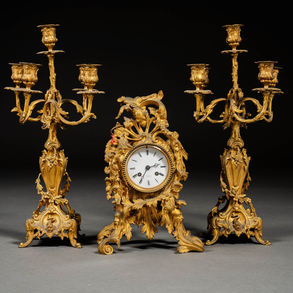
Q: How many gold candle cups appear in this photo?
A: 10